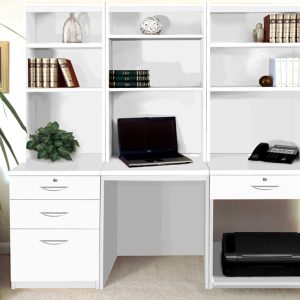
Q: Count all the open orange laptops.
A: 0